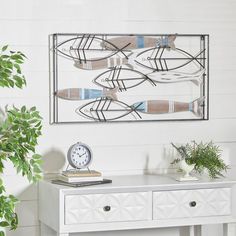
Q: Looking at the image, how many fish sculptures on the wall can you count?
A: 9